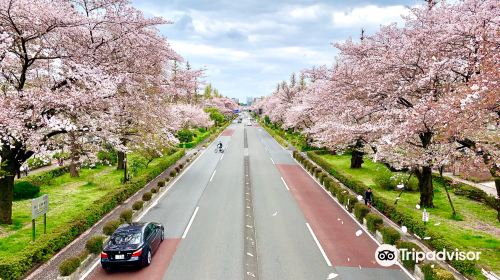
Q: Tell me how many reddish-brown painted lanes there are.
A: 2